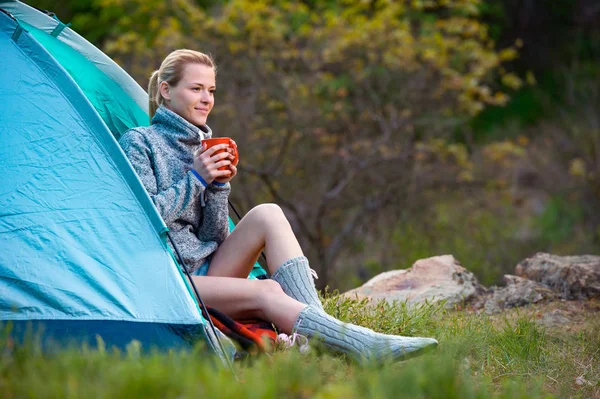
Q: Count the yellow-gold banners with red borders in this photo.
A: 0